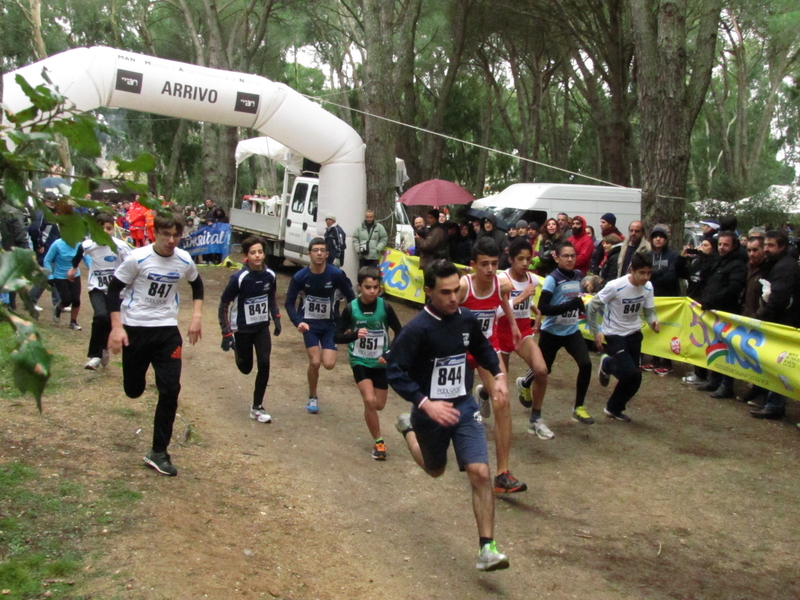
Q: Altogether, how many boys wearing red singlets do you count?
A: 2